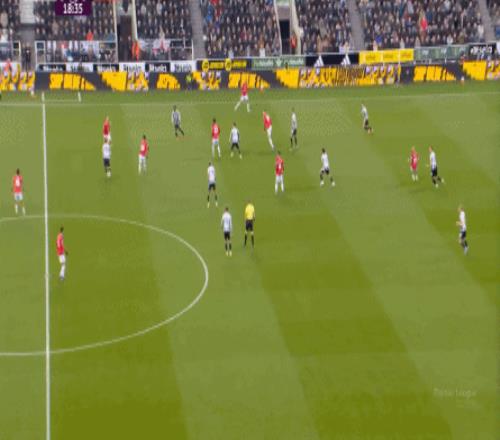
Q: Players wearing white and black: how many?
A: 10